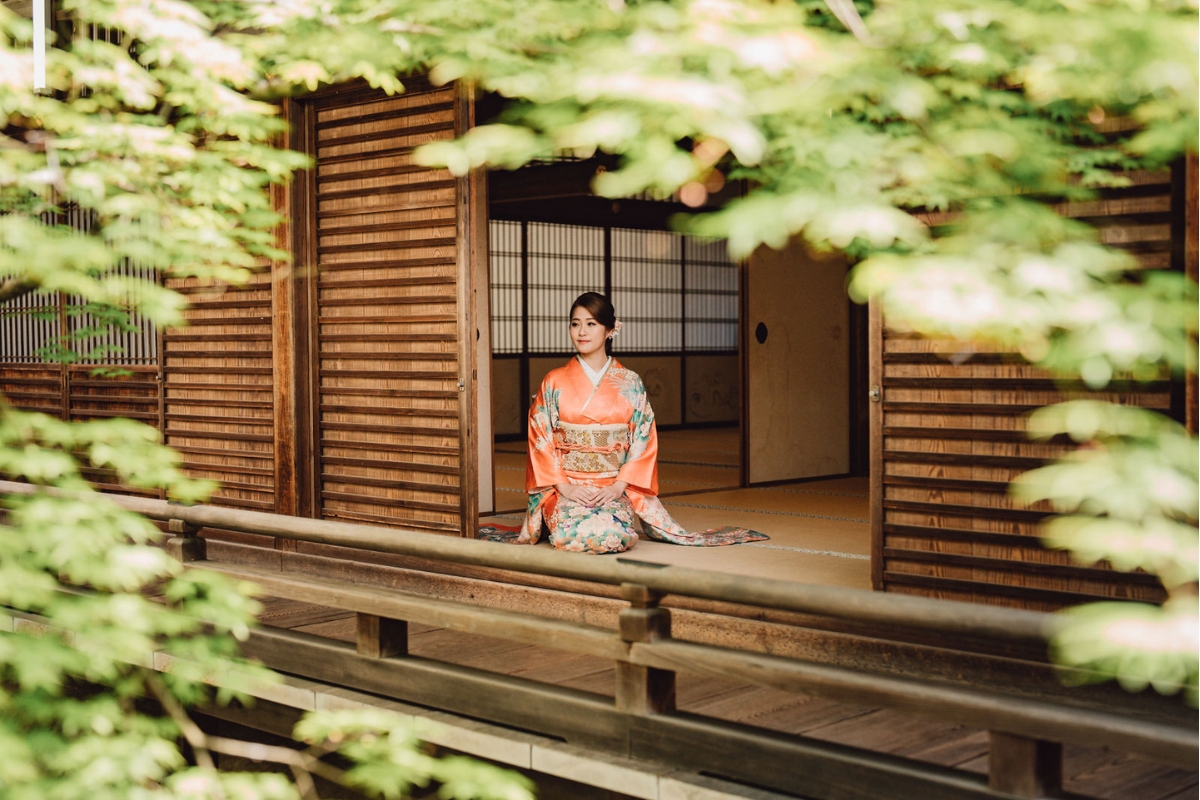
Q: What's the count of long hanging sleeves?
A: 2